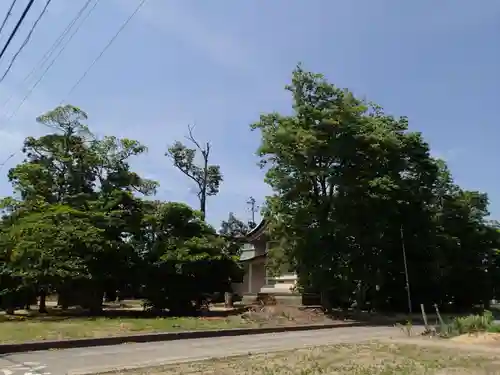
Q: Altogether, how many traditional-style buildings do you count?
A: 1